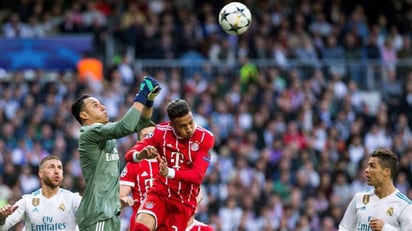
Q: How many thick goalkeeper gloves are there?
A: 2